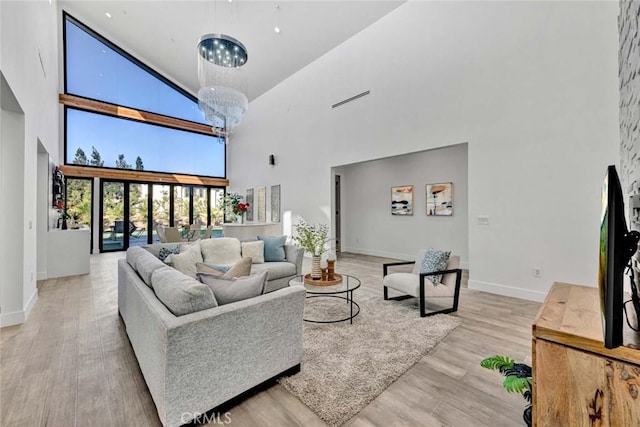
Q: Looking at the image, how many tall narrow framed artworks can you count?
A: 3